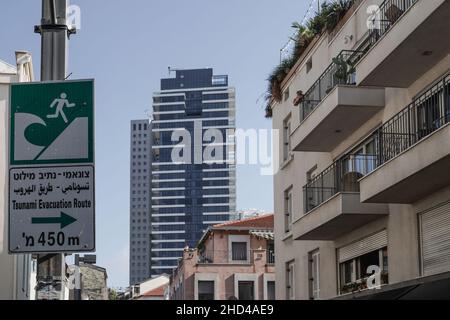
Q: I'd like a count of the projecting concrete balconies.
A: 4